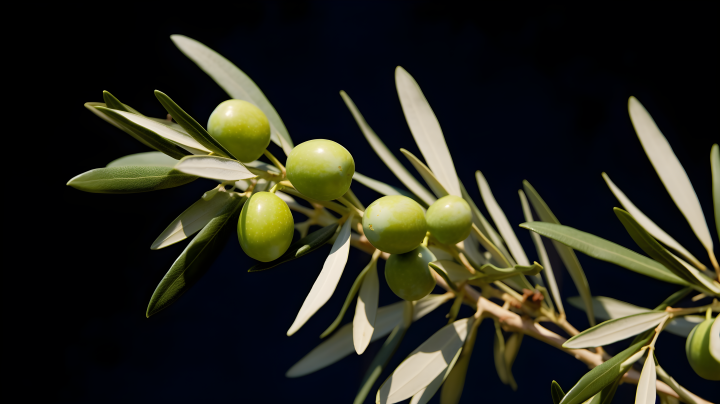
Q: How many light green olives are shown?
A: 7